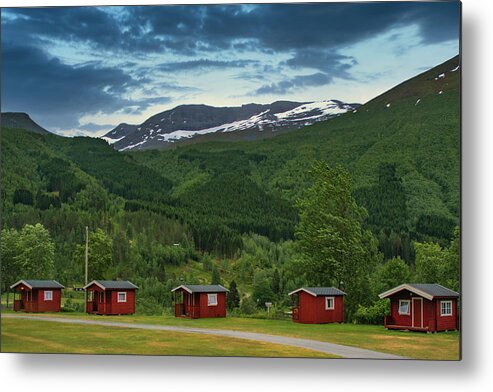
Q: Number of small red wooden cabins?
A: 5